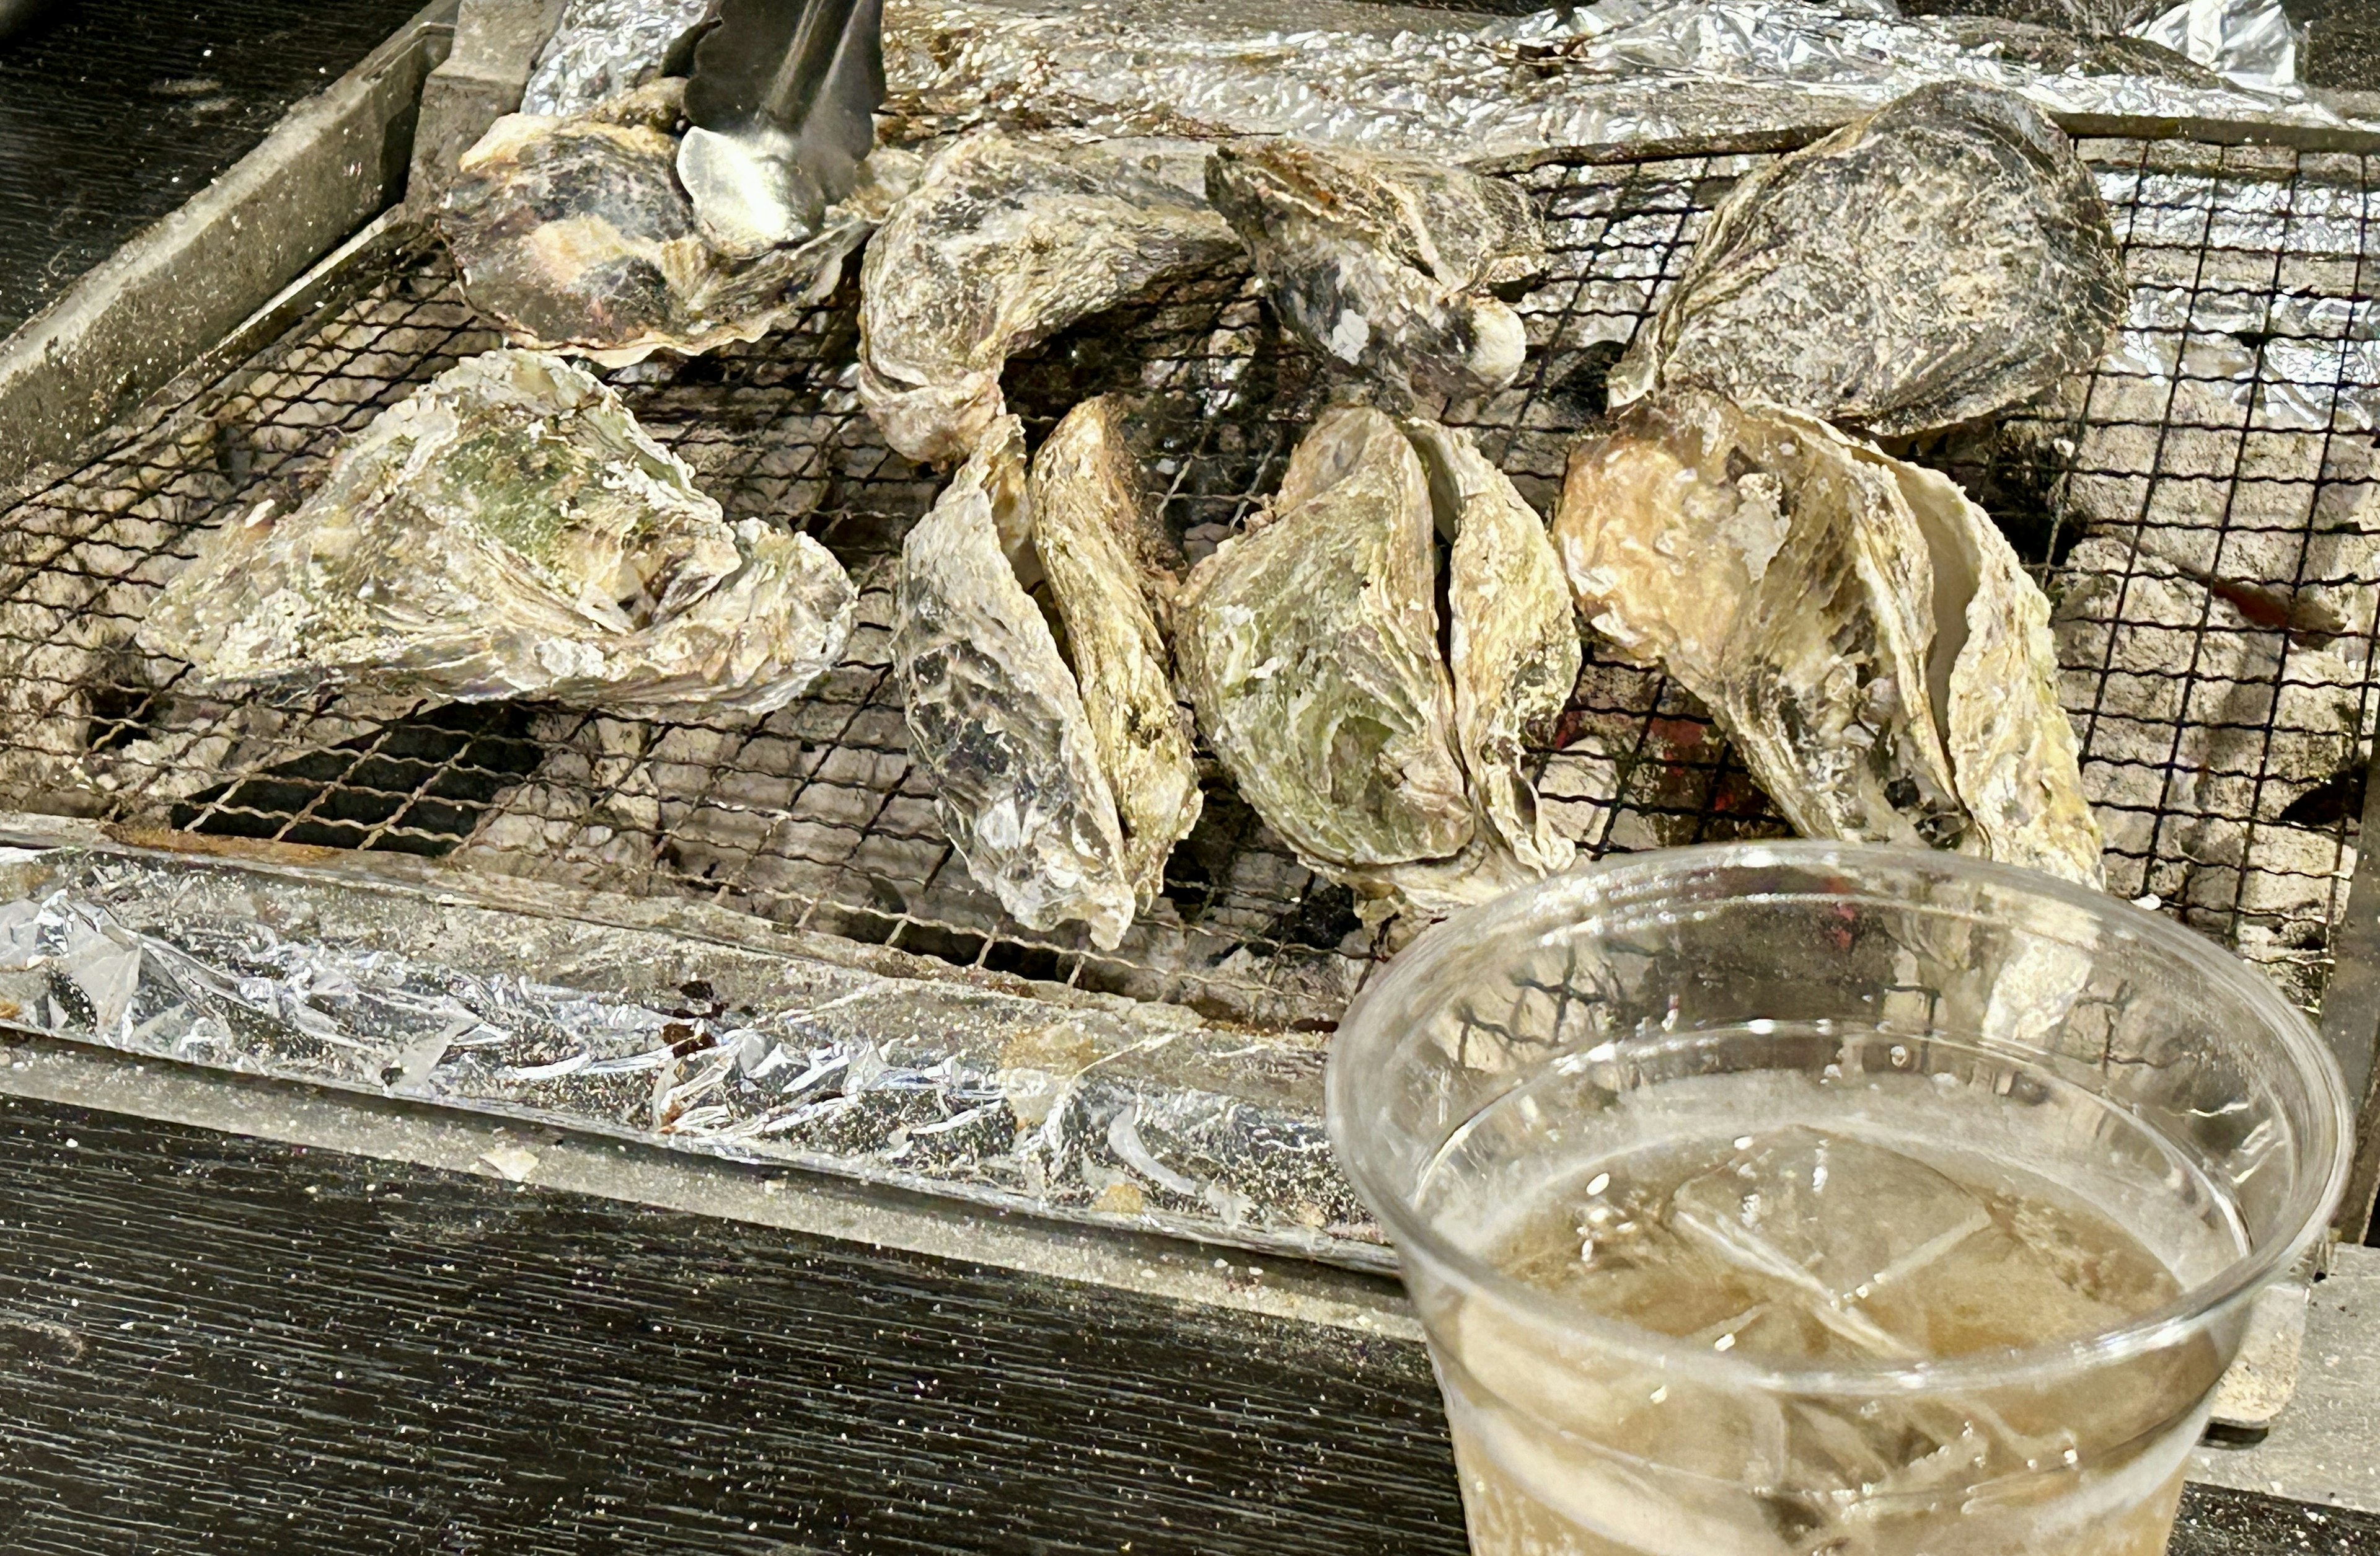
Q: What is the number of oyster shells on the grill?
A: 8